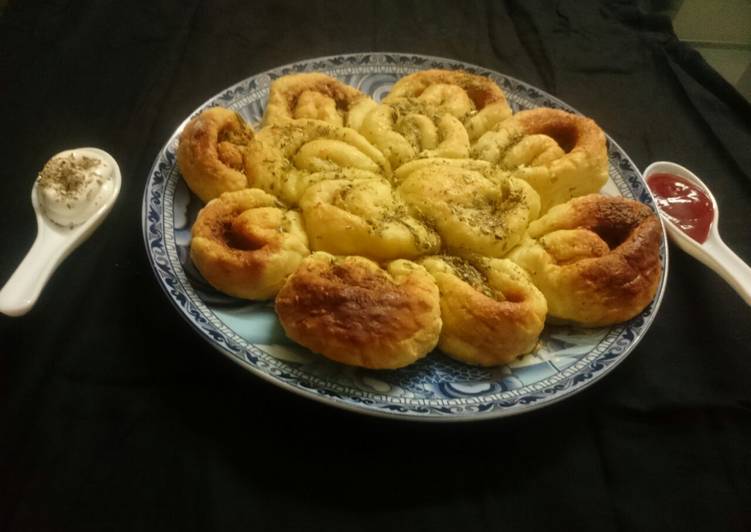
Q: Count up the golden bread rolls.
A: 12